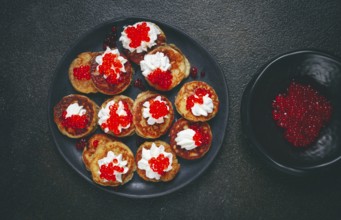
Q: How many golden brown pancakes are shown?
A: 12